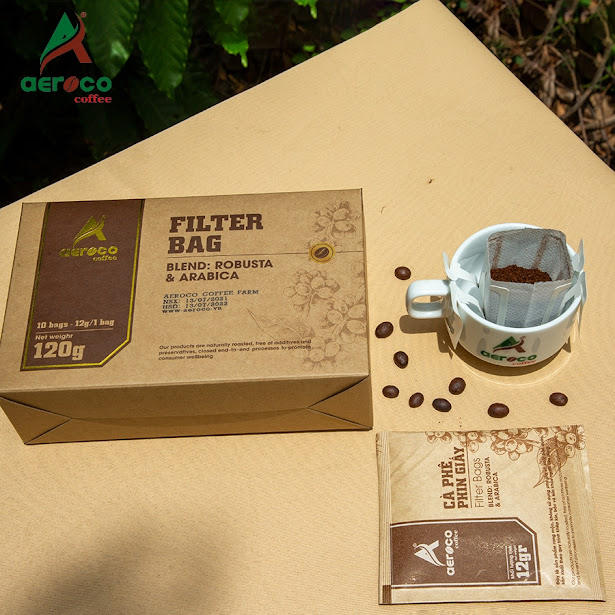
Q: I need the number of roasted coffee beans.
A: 9